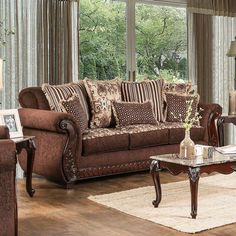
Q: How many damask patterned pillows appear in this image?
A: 2